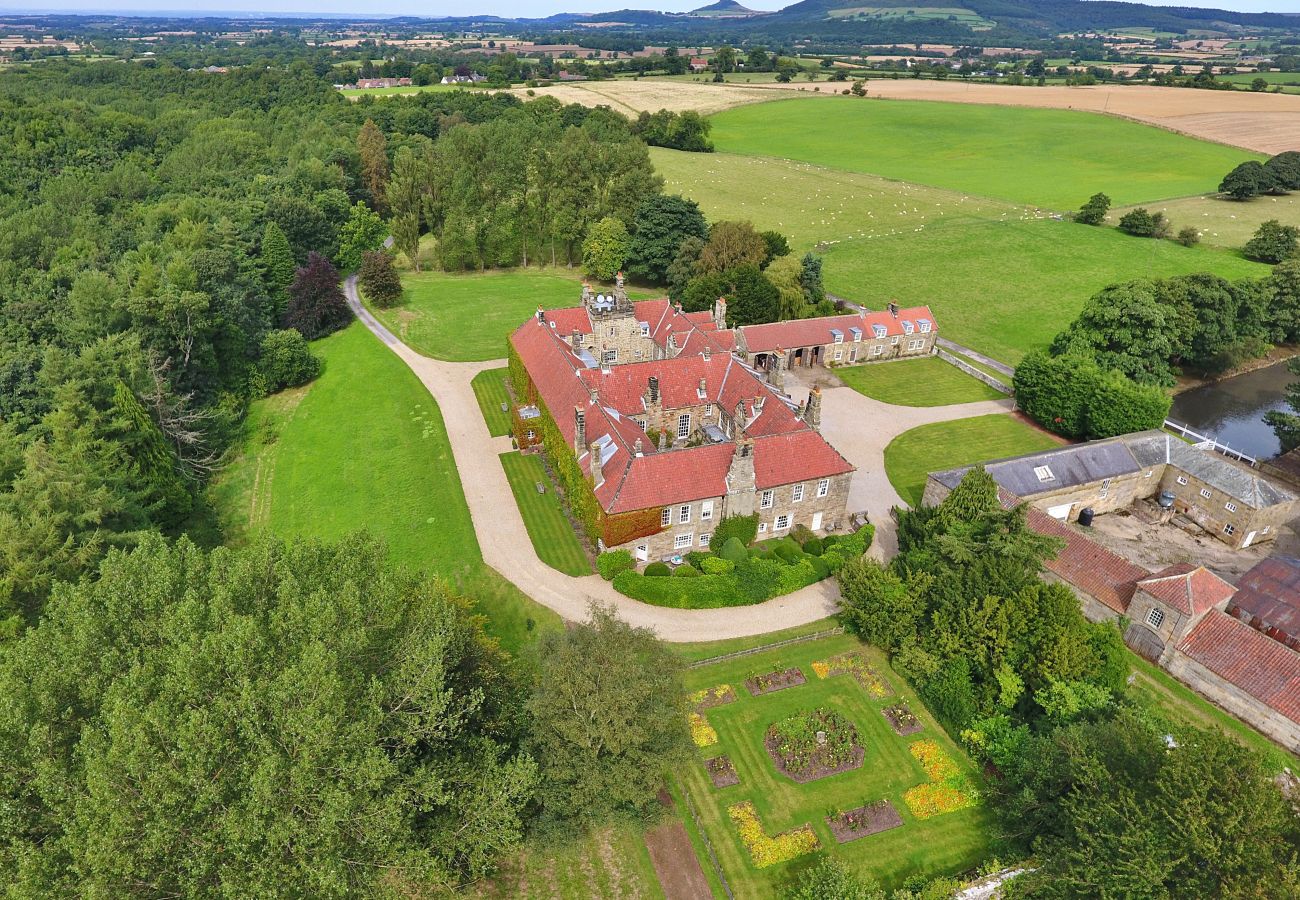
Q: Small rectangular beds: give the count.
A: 4